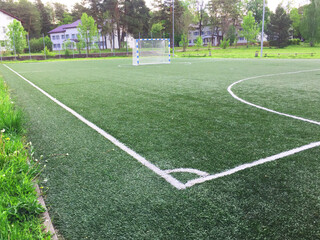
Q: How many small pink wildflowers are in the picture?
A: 0